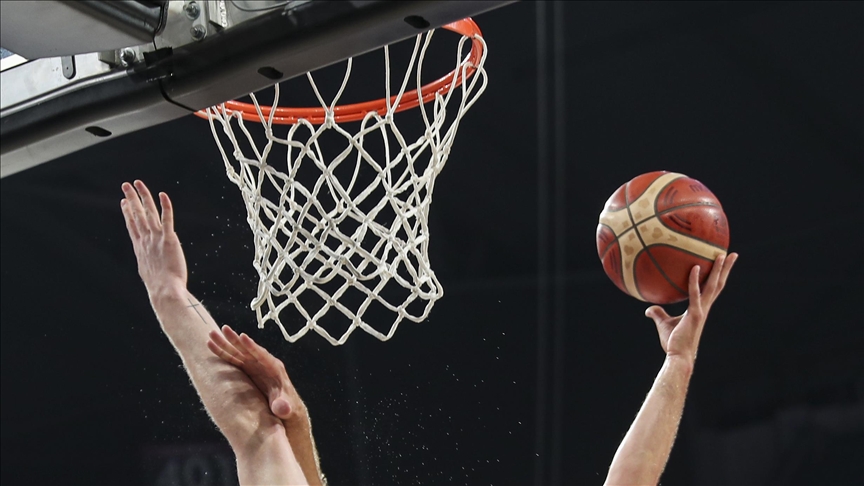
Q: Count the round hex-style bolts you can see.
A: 3